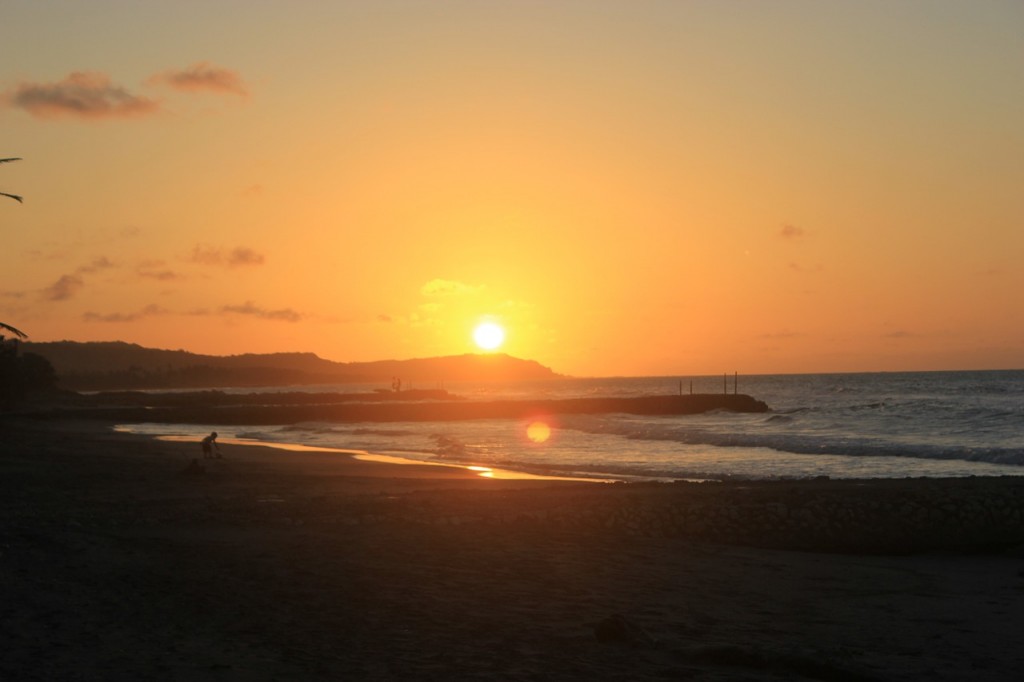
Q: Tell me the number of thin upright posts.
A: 4